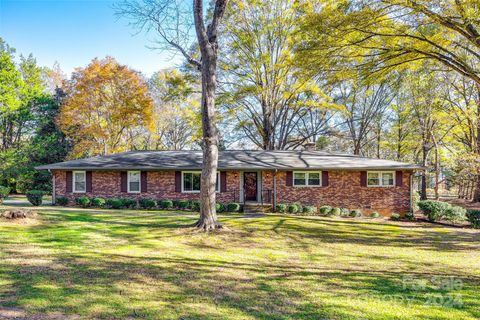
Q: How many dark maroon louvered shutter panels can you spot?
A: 10